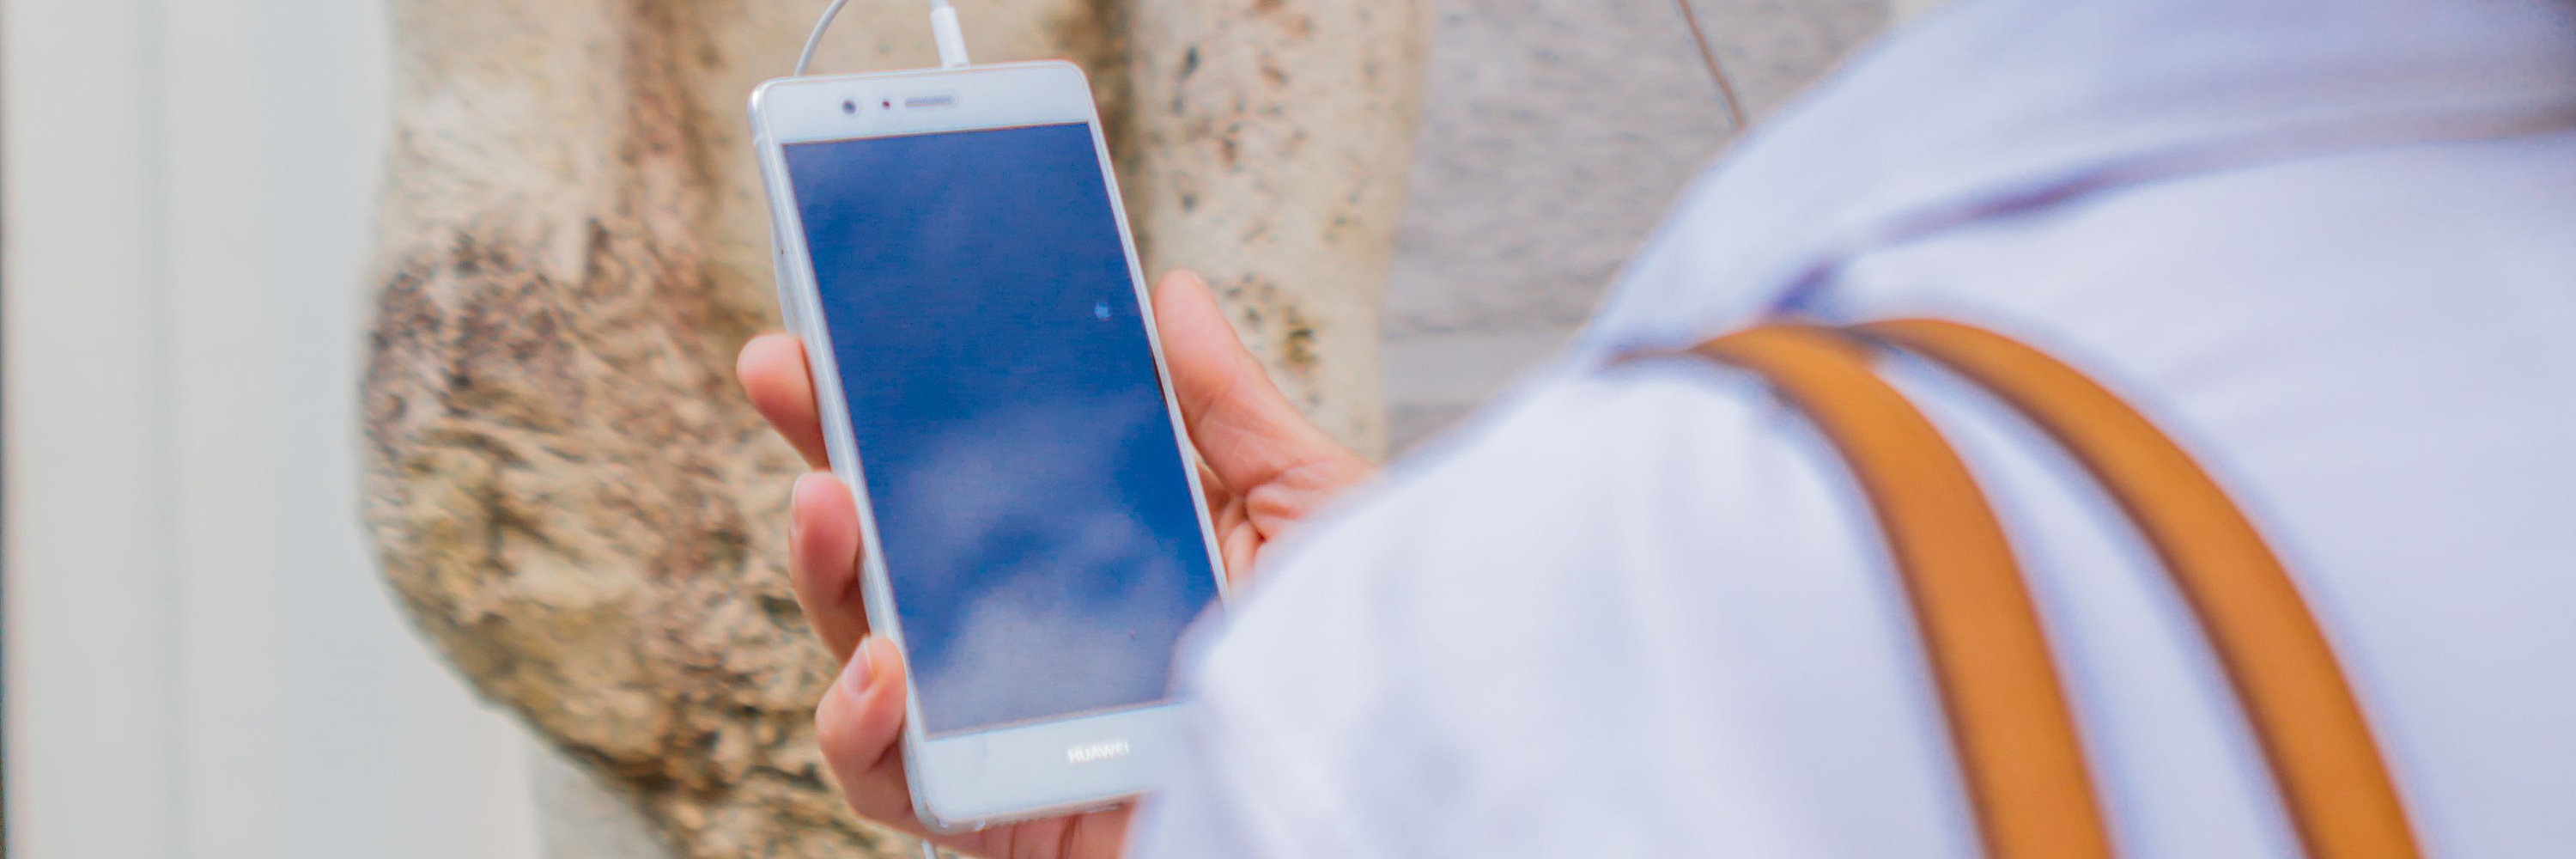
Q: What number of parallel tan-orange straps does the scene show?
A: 2